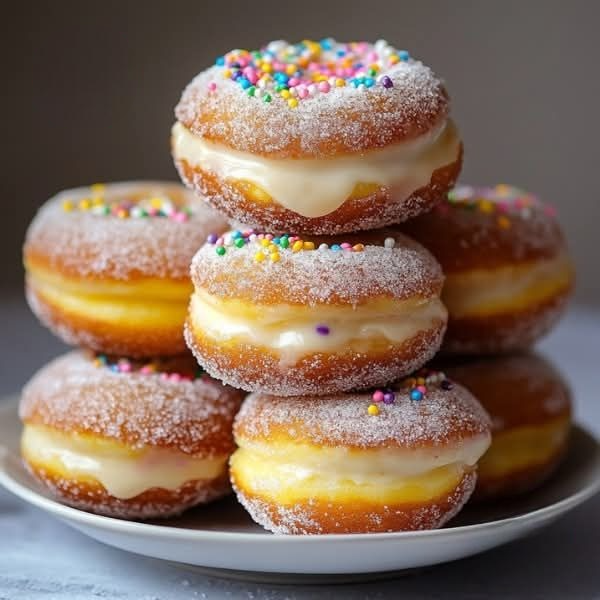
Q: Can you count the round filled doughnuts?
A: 7